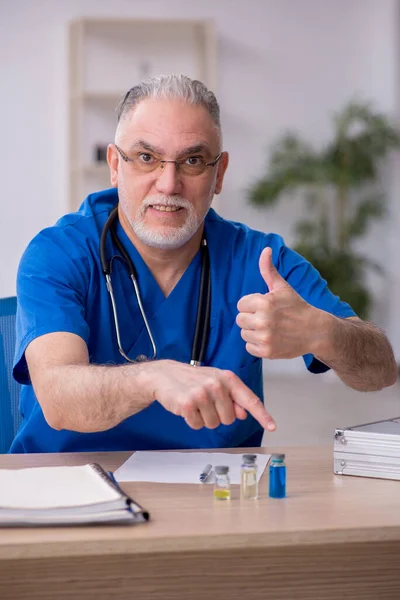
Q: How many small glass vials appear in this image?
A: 3